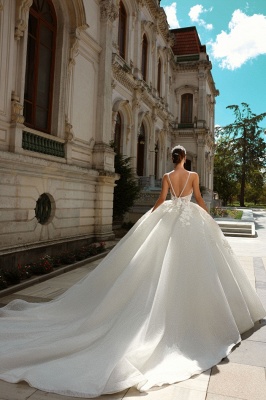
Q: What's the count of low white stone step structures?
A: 1